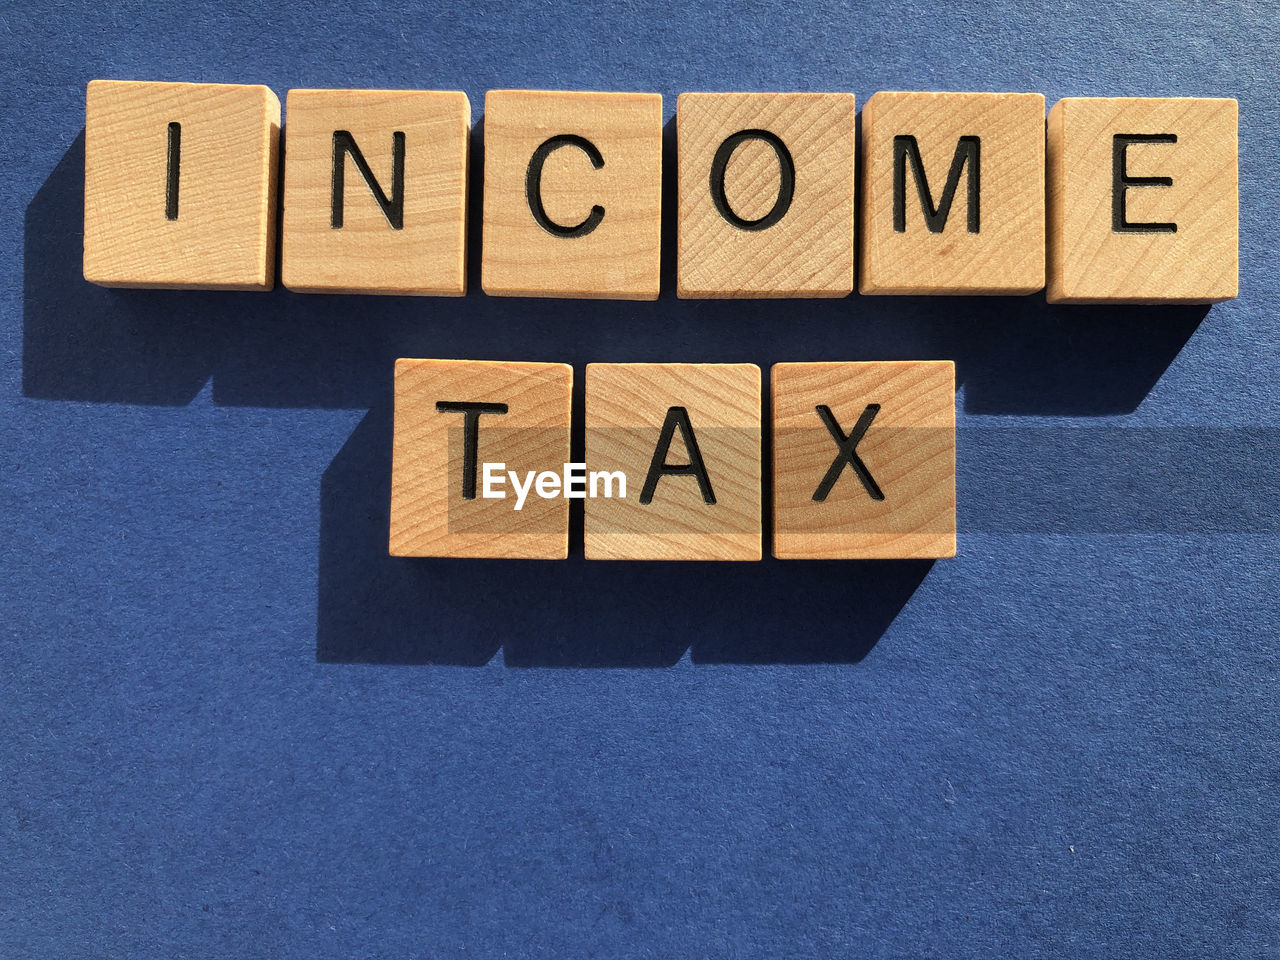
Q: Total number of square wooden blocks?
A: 9